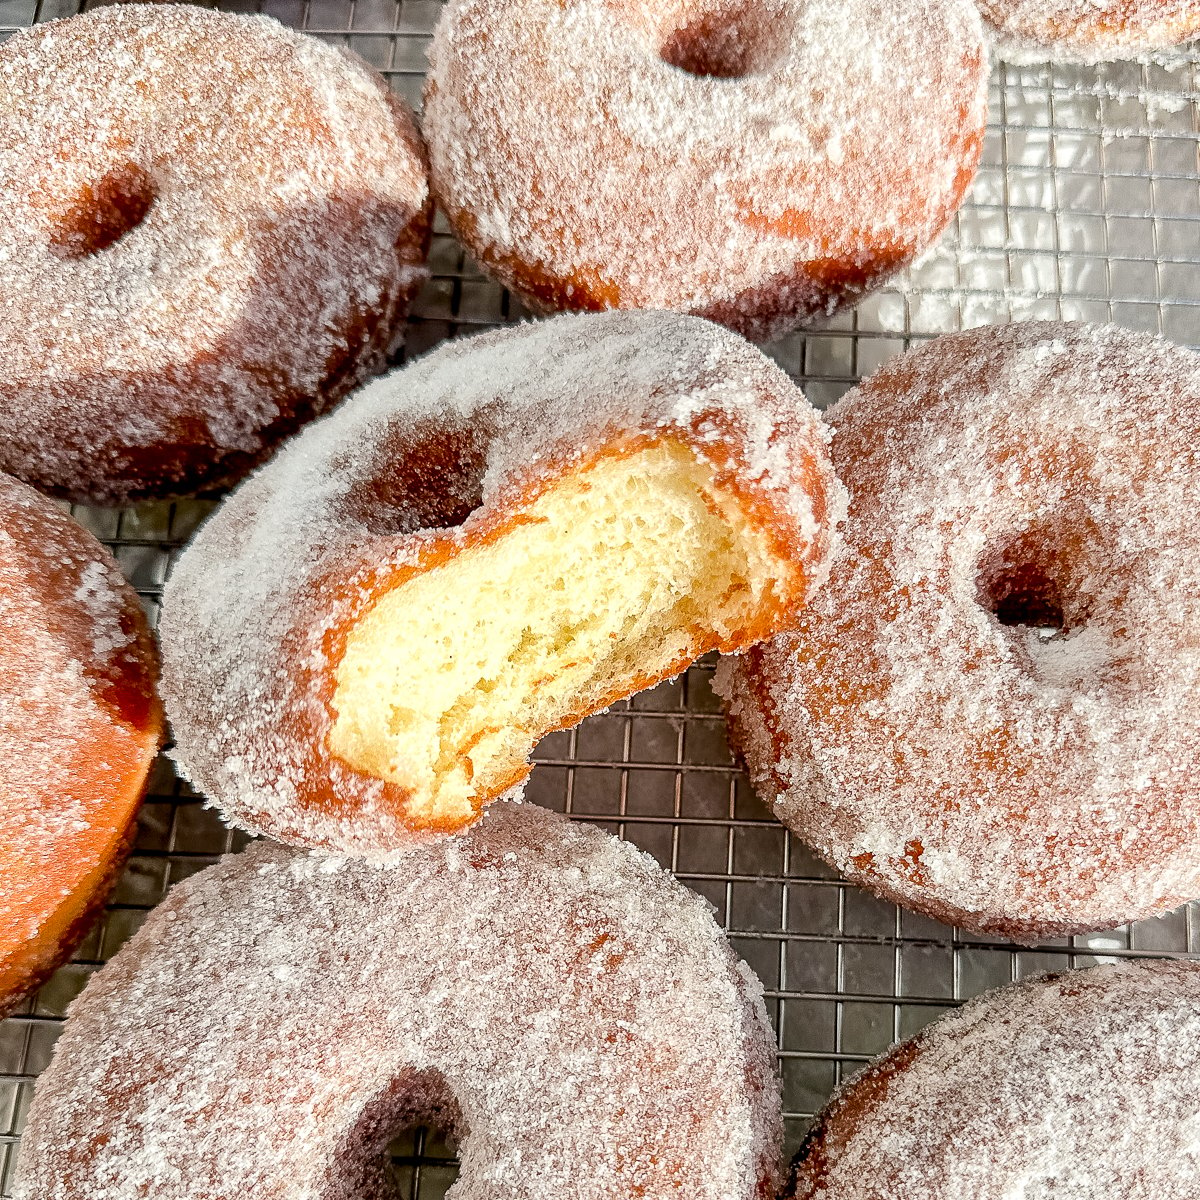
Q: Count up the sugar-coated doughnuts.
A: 8